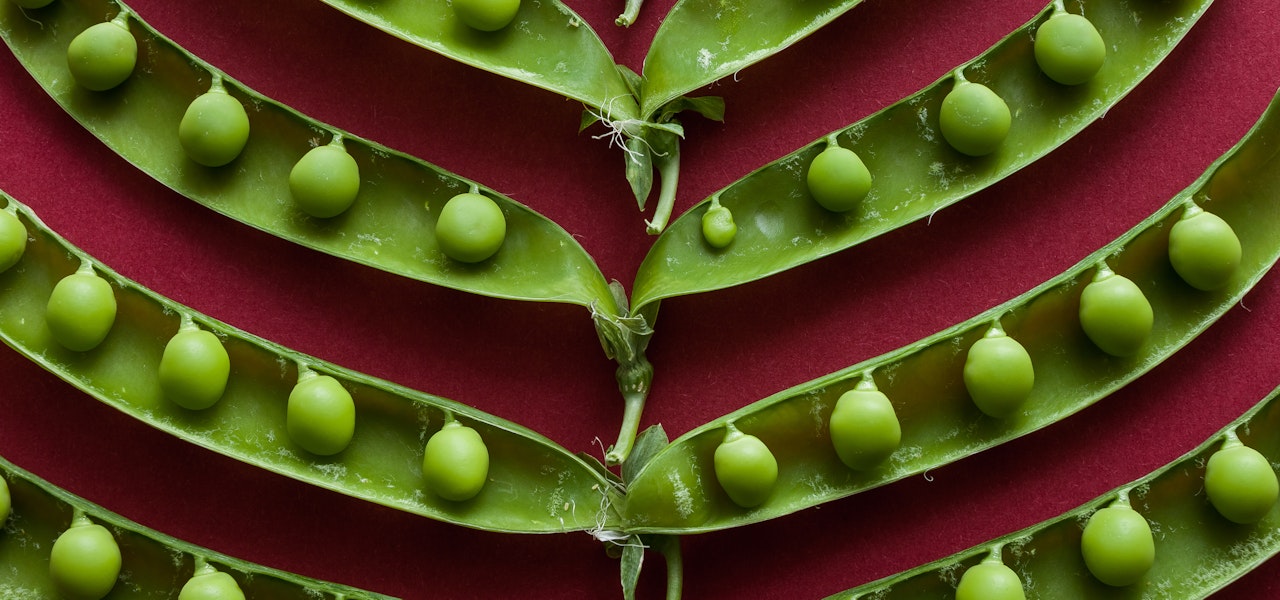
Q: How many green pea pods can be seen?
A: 8